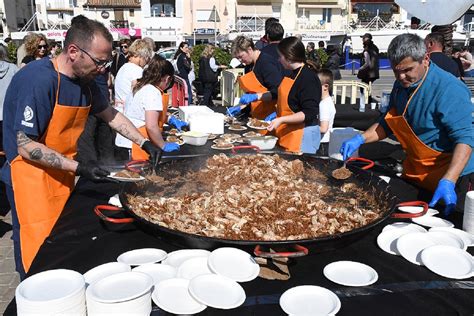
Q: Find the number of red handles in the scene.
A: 6